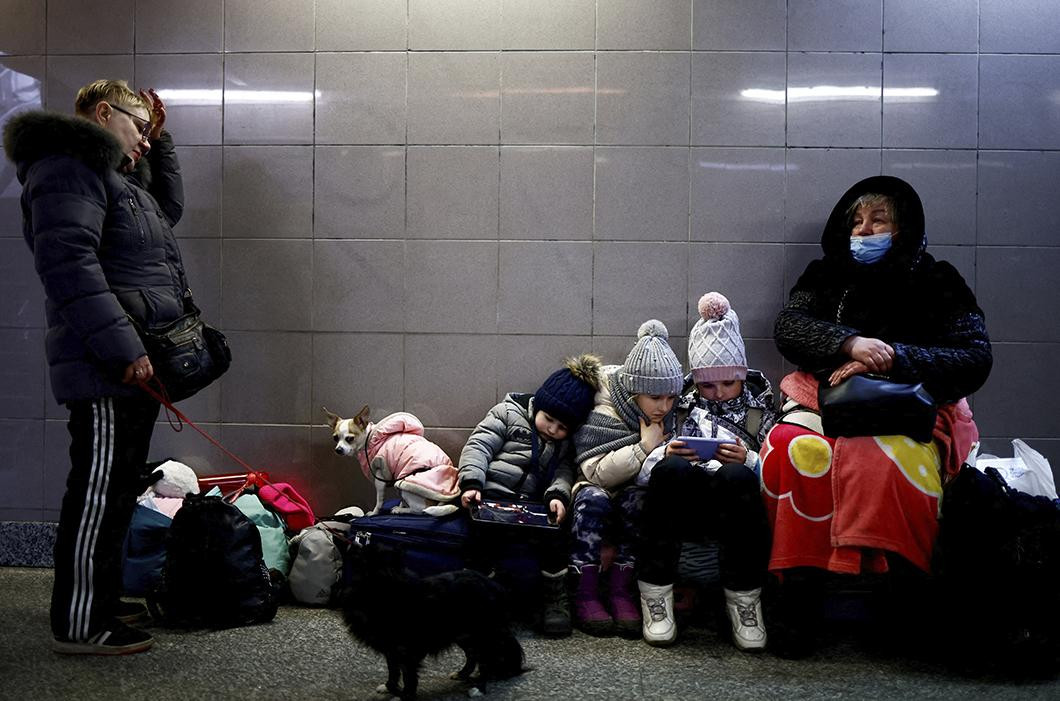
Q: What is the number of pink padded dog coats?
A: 1